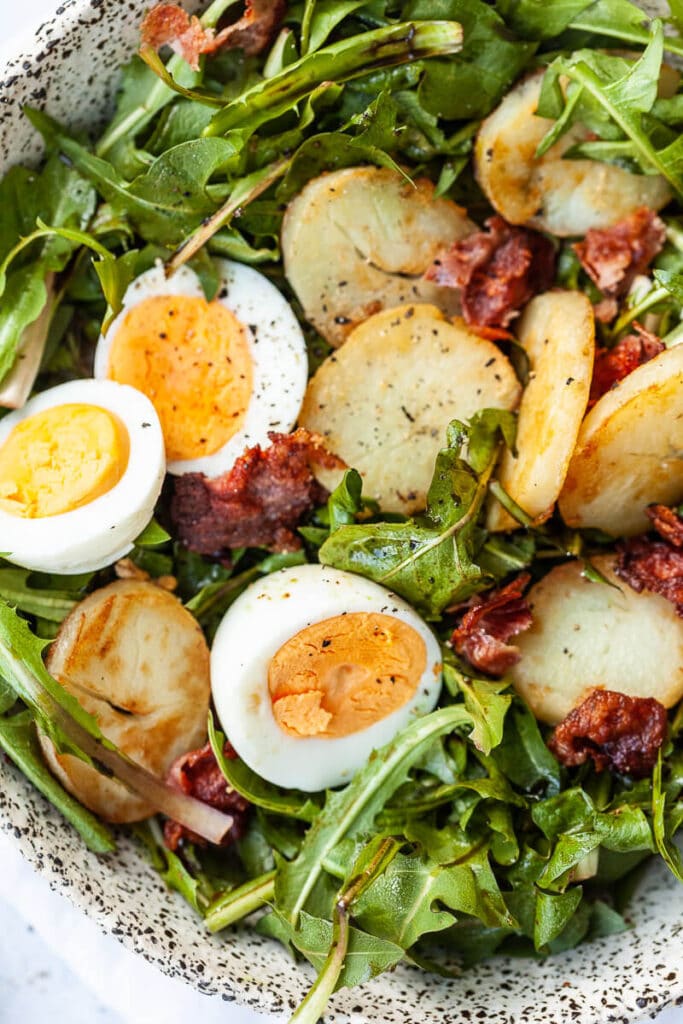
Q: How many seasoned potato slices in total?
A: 7